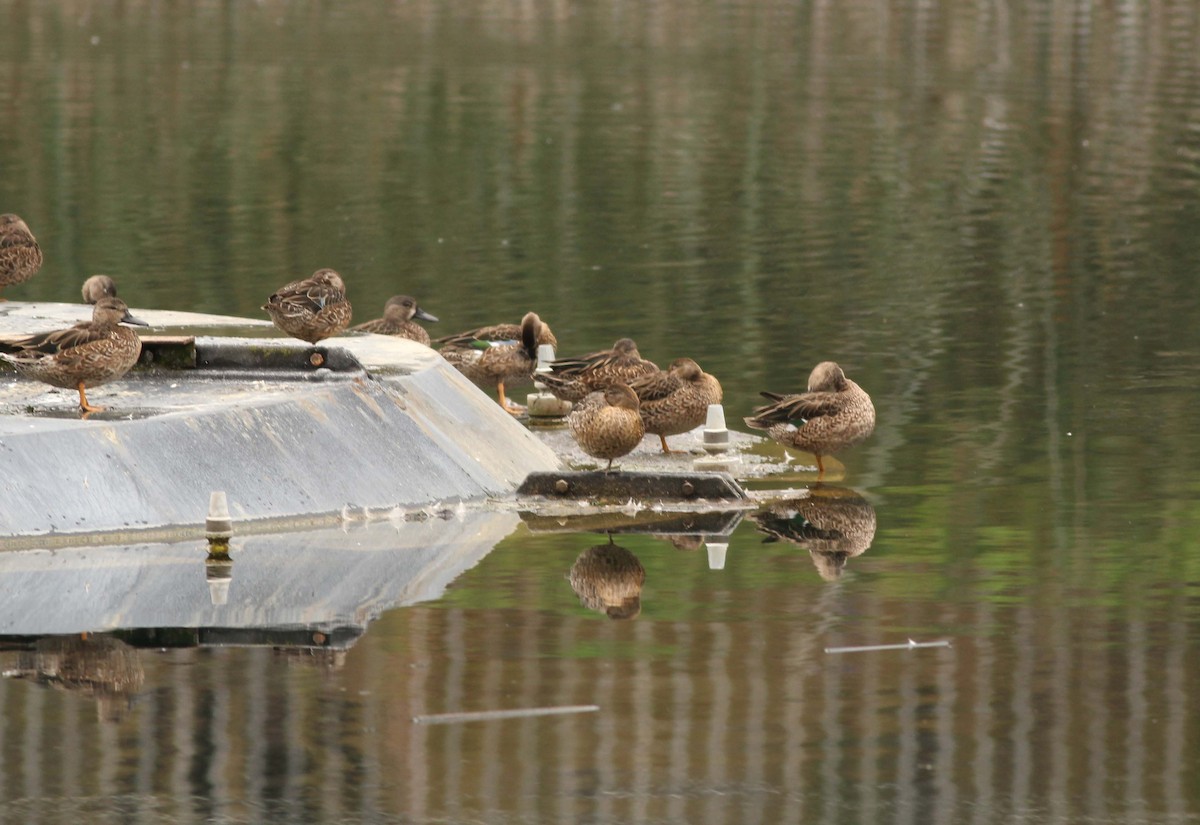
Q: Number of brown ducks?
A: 10